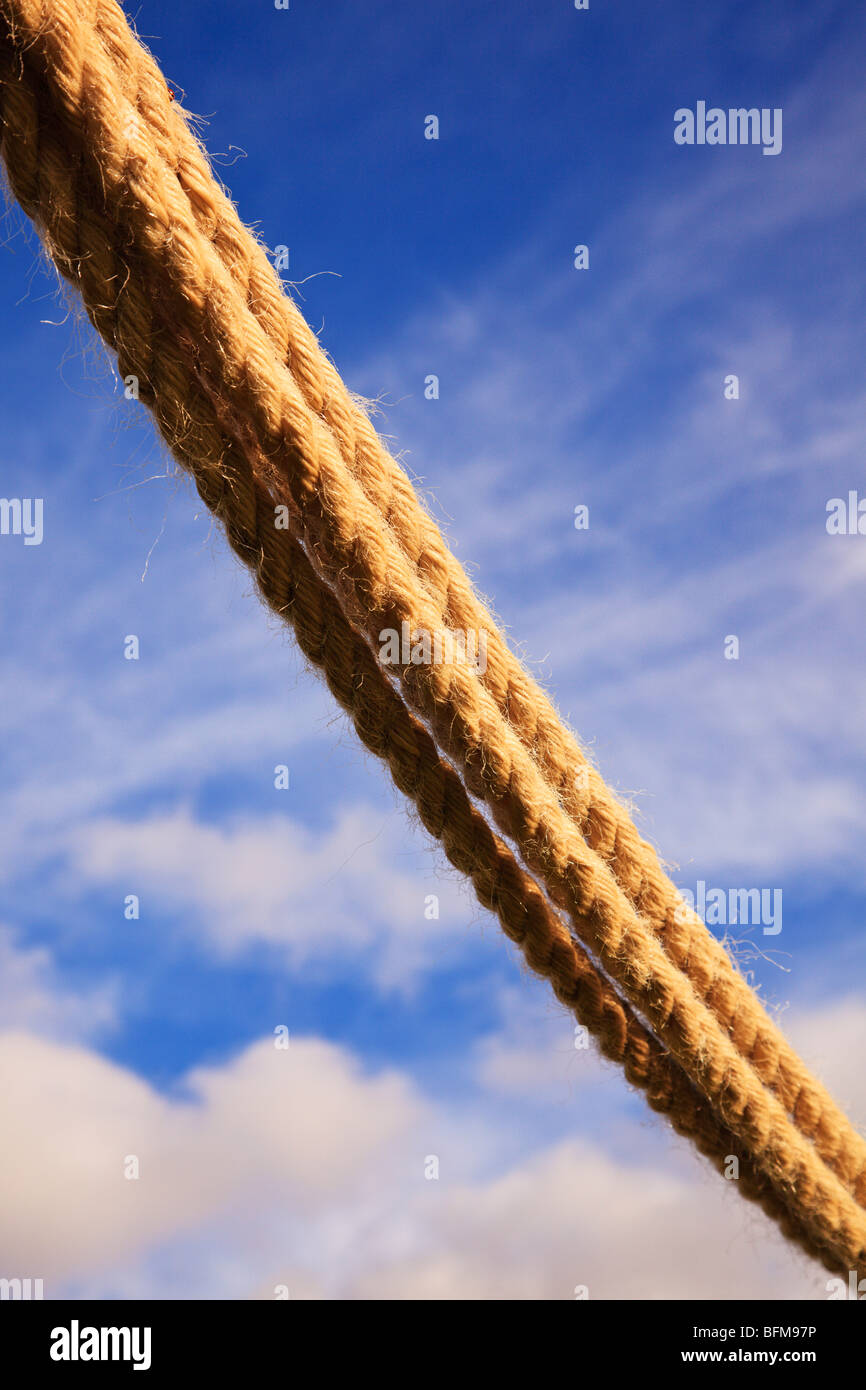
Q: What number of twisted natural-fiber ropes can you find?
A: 3